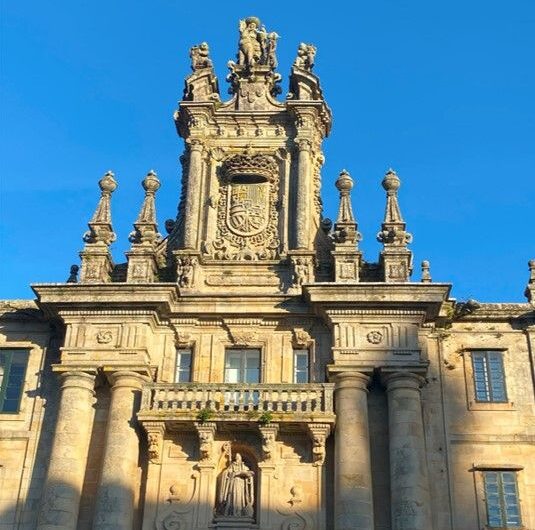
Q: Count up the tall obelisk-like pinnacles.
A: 4